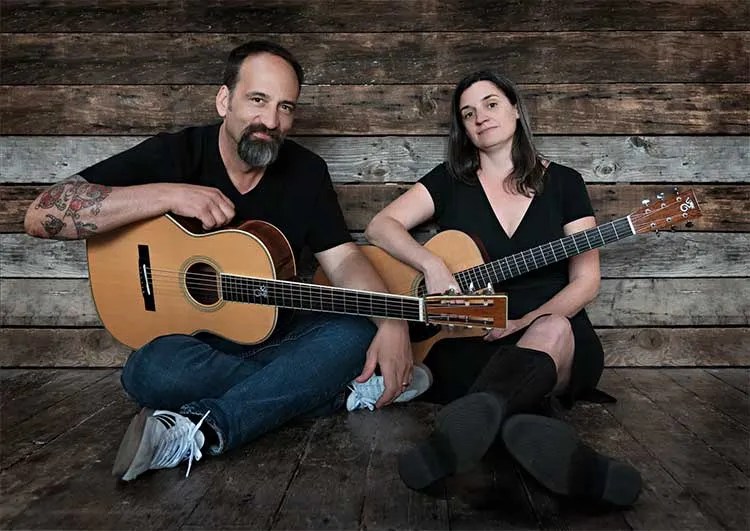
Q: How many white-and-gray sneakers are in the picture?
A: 2